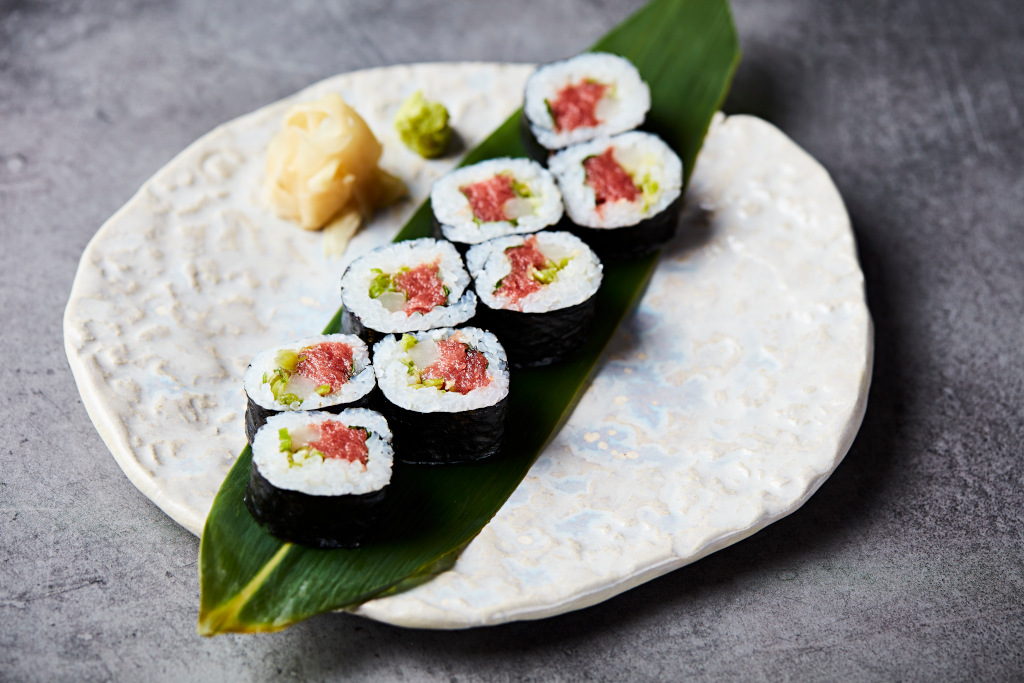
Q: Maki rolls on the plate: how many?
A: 8